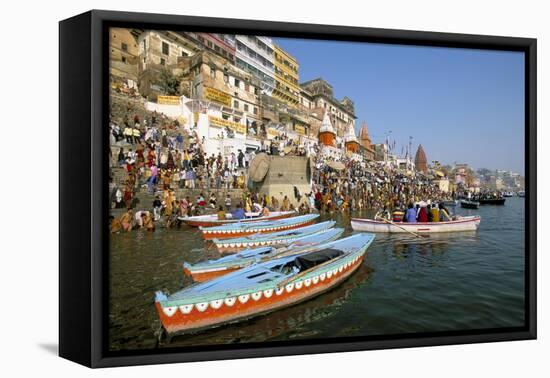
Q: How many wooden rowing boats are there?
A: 6